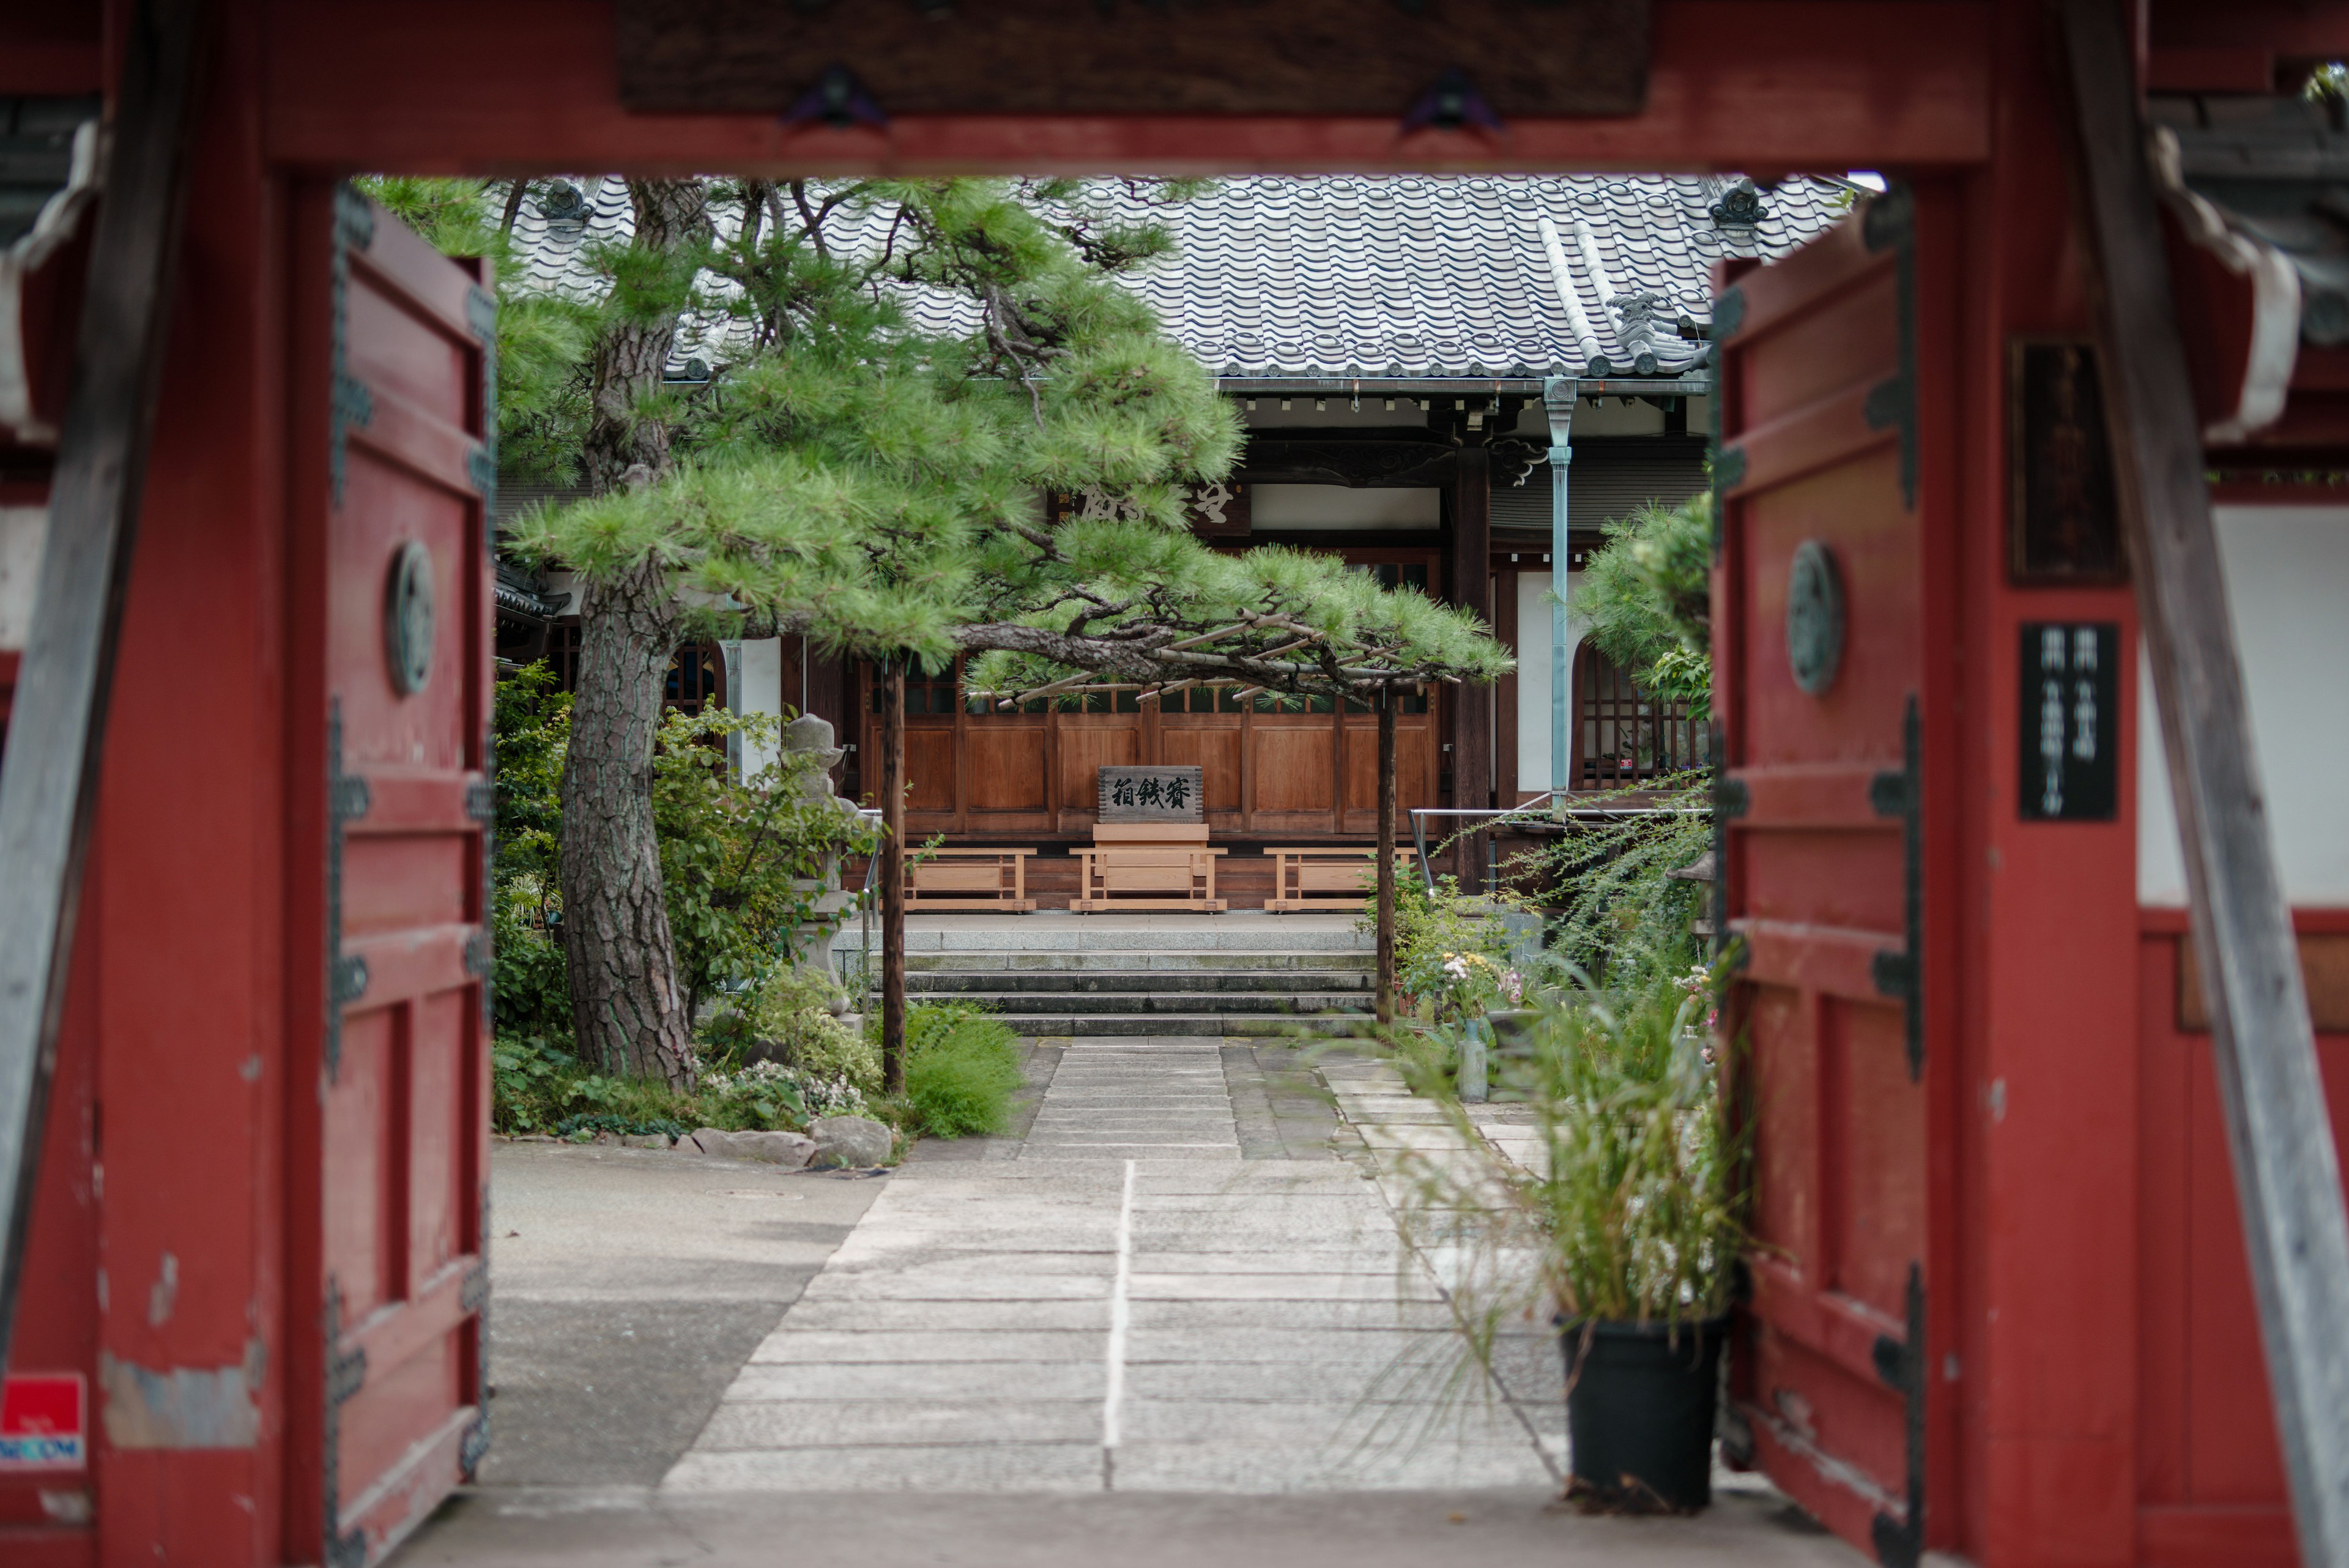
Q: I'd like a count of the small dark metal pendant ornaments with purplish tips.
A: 2